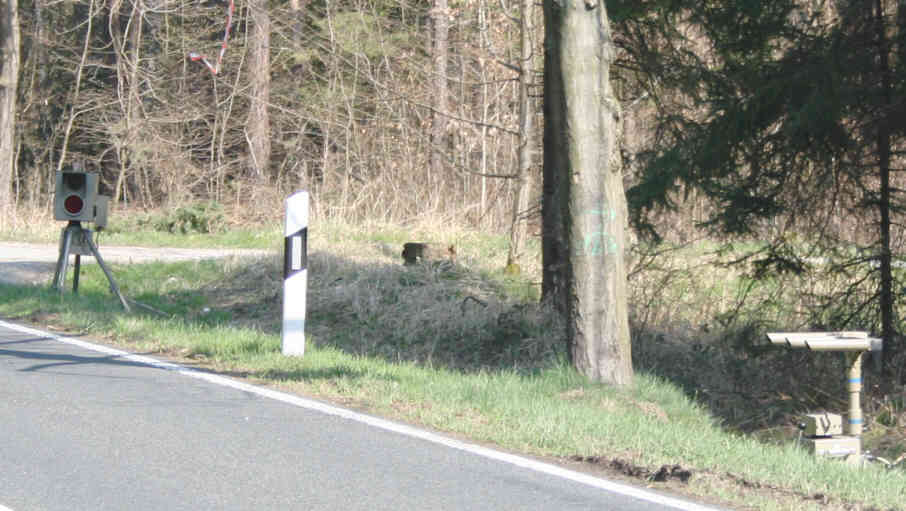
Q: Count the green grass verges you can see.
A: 2